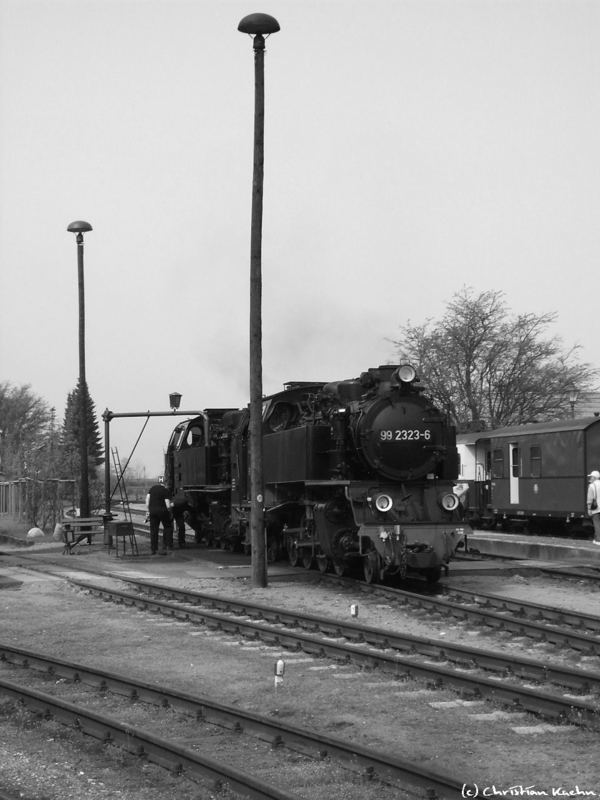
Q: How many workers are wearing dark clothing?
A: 2